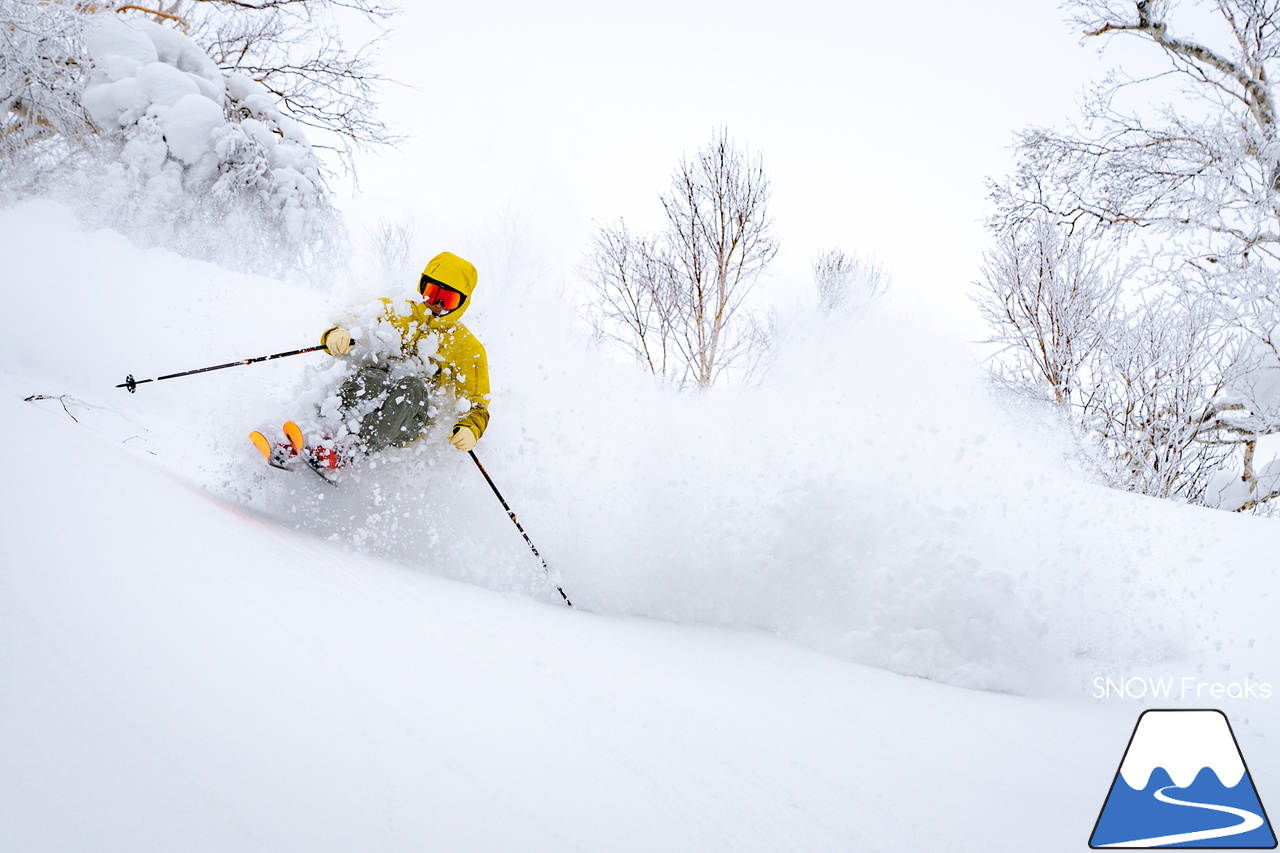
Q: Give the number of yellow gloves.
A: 2